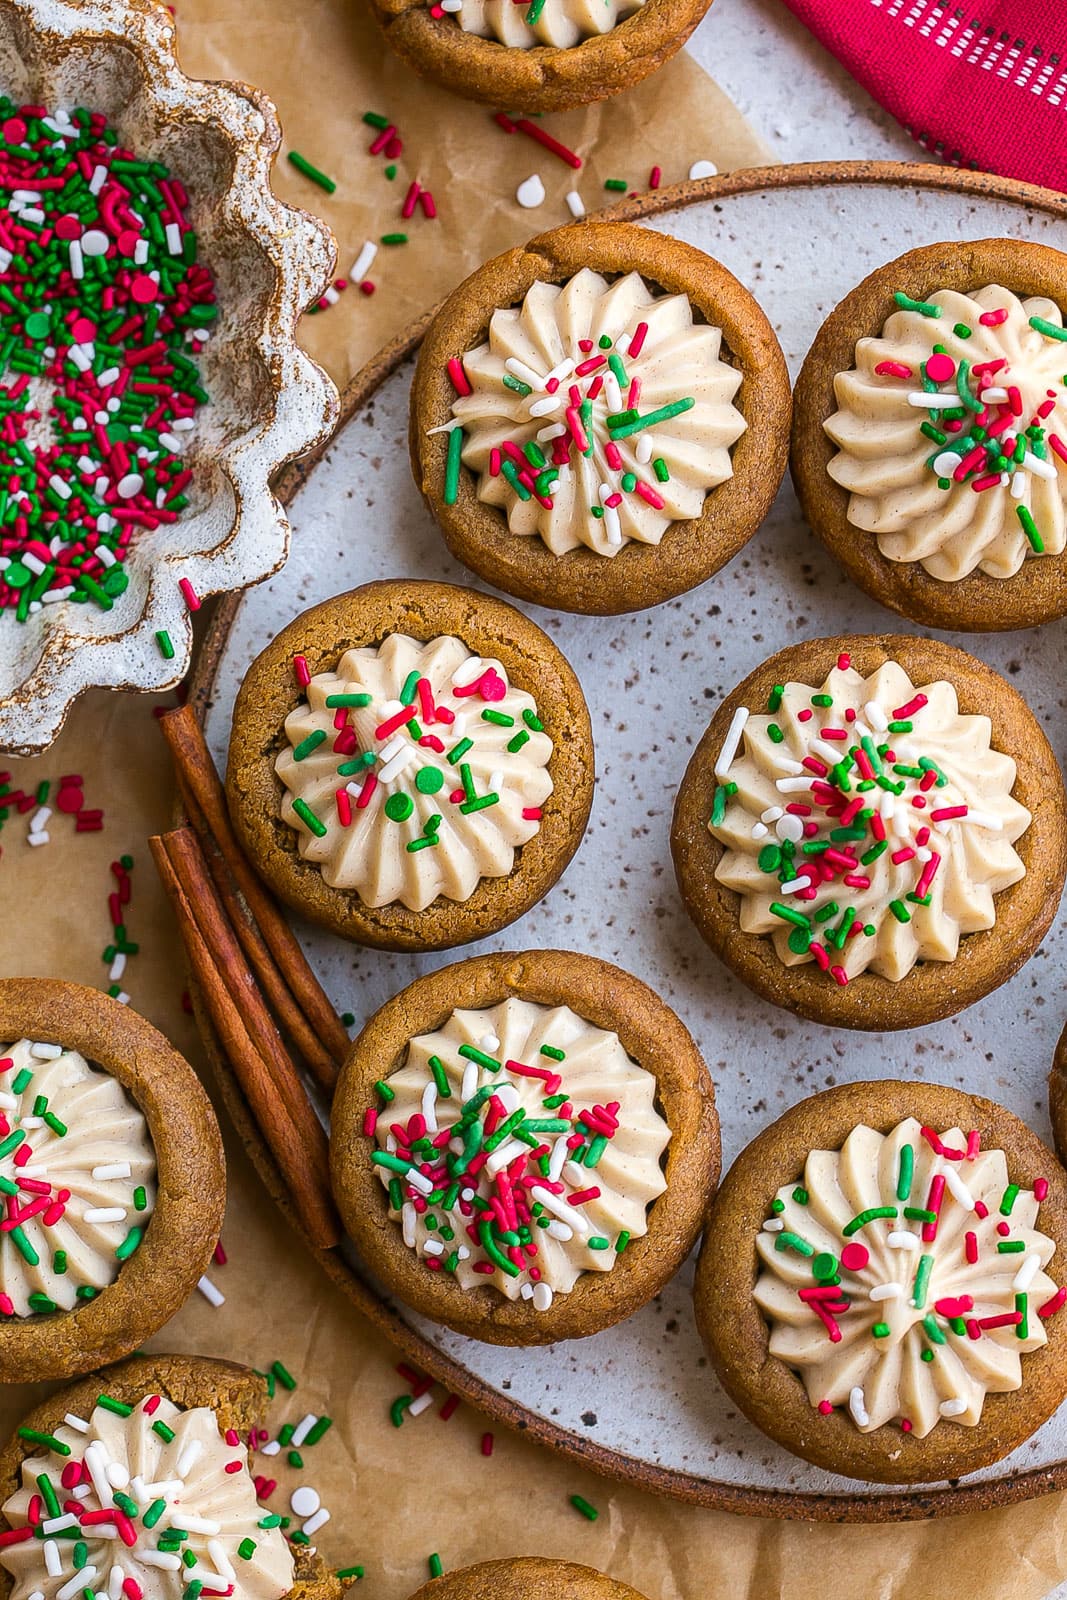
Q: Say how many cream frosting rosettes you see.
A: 9